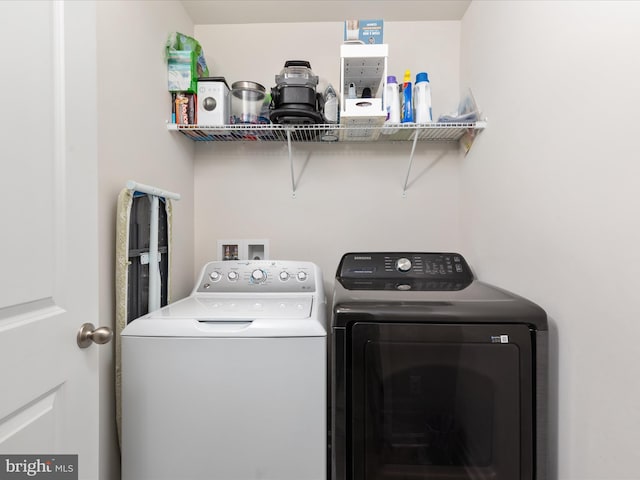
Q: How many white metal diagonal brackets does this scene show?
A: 2